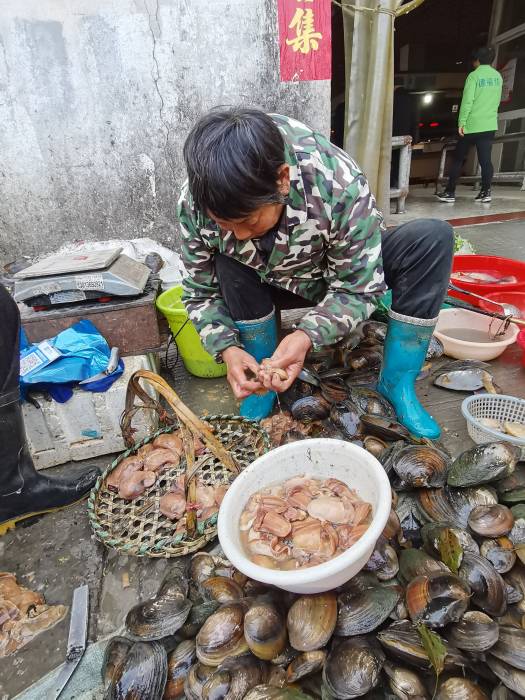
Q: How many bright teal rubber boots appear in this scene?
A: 2